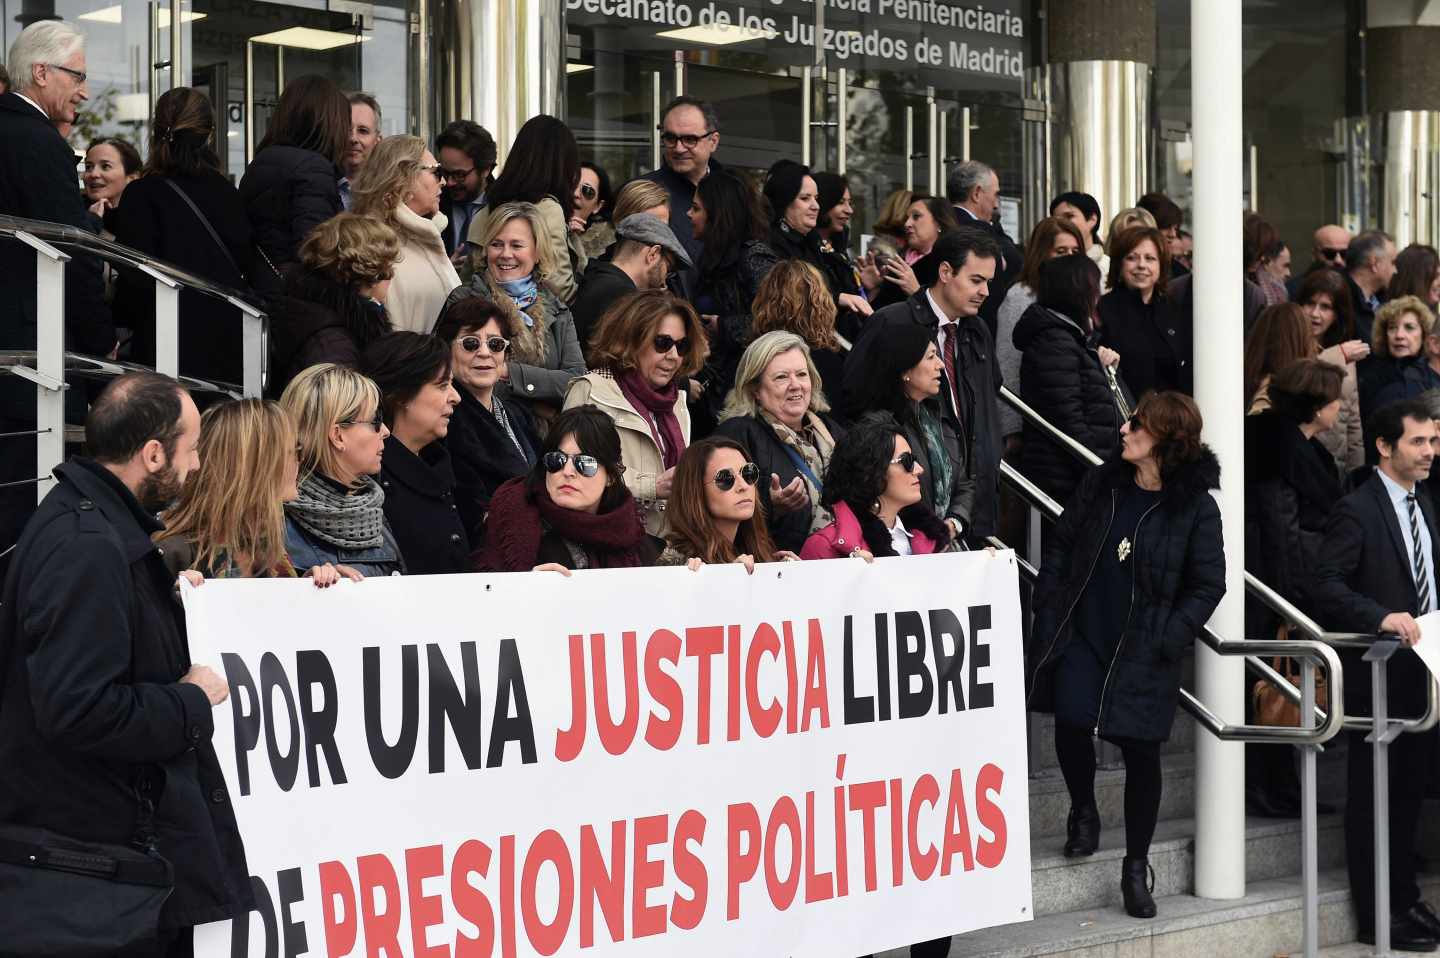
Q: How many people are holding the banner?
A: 6